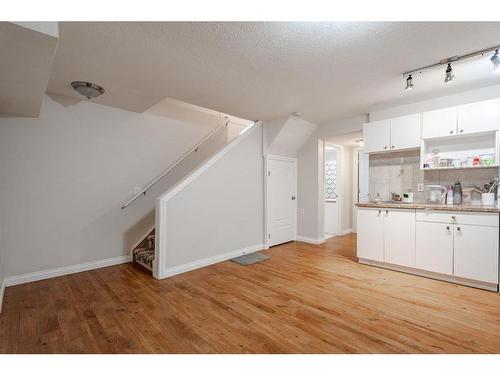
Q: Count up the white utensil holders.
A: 1